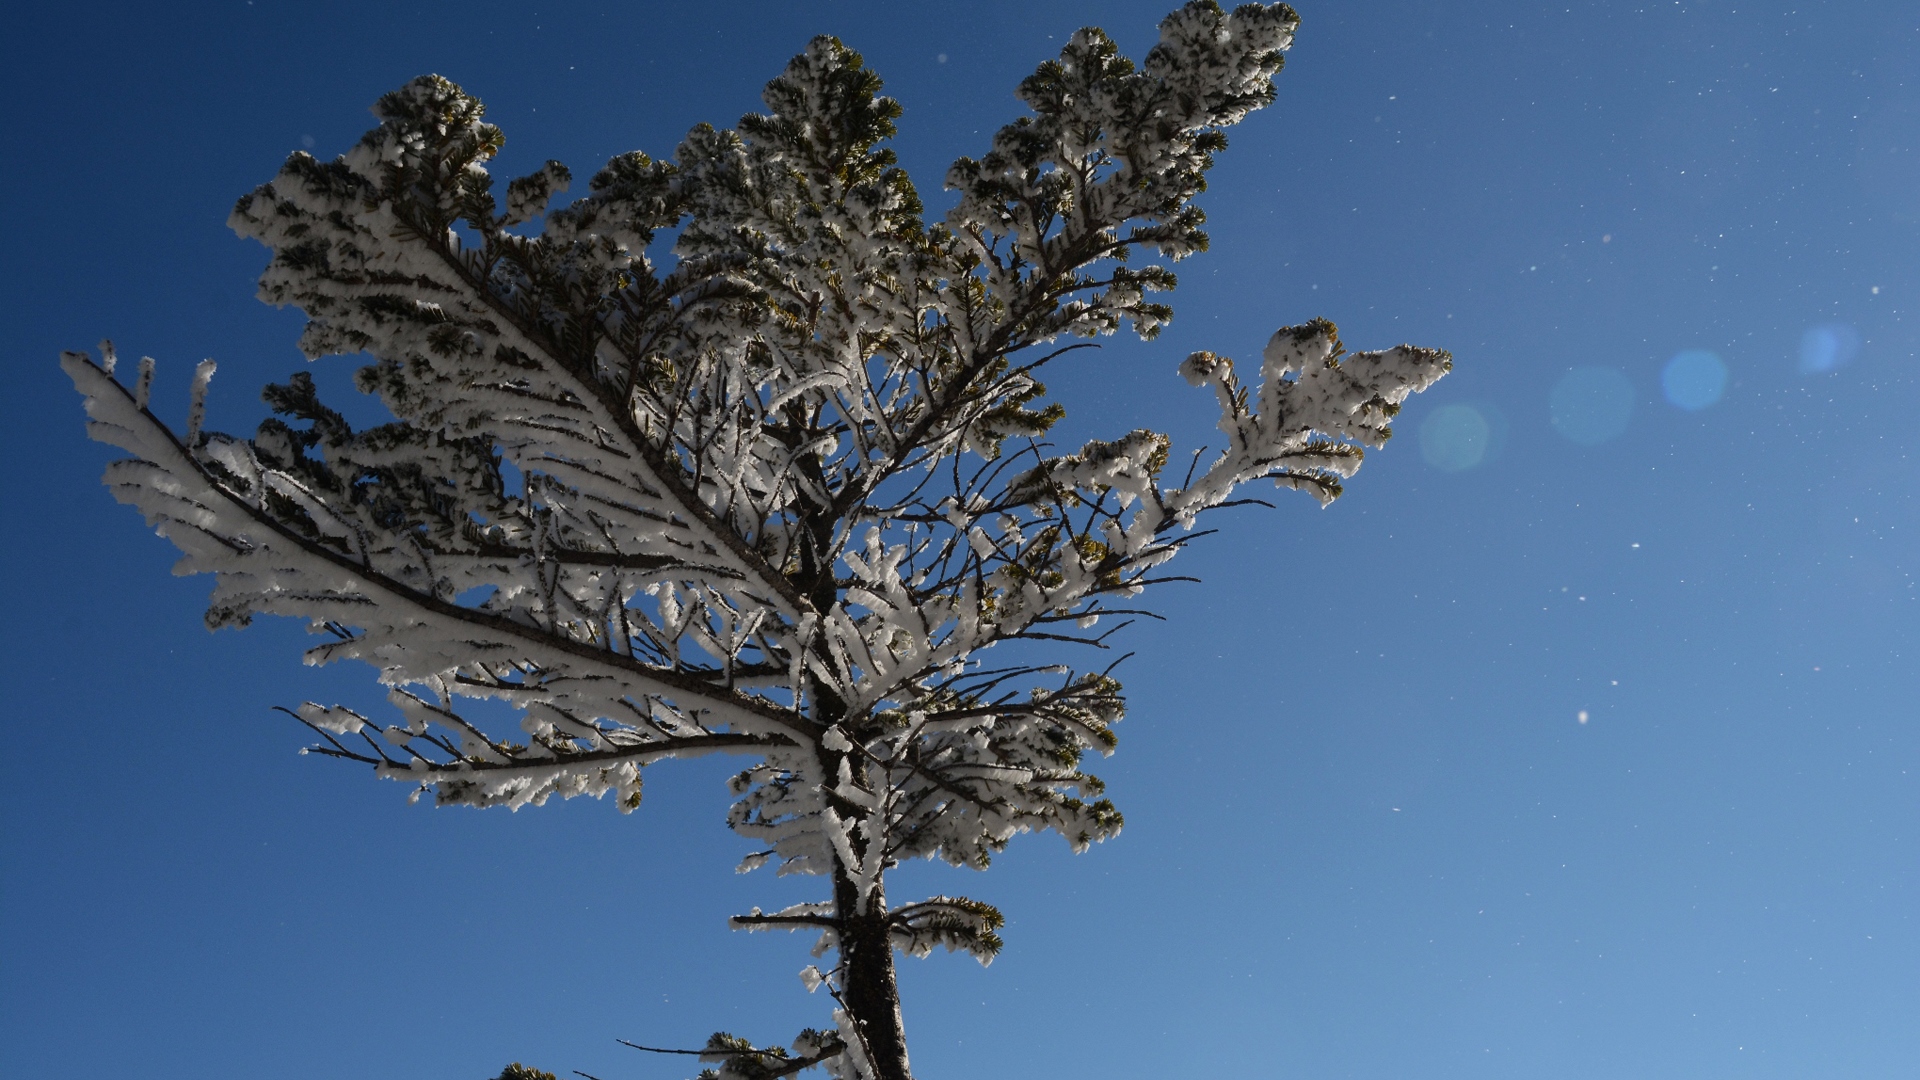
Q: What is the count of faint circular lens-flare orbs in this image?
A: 4